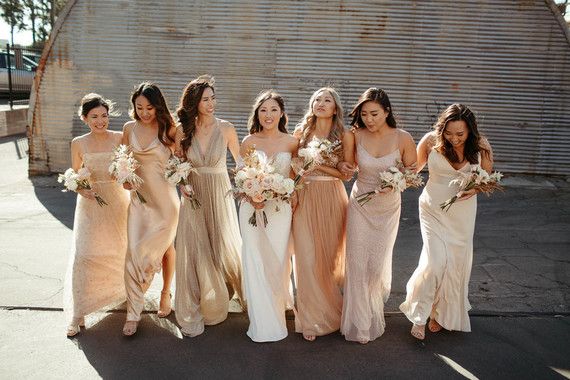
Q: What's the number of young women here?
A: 7